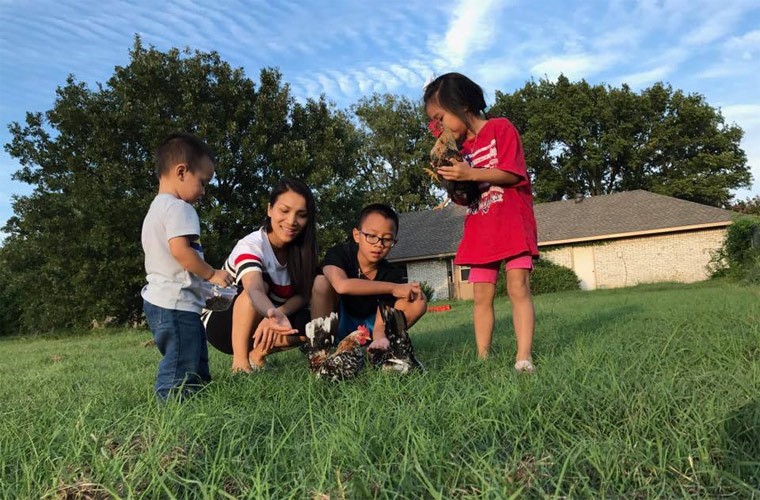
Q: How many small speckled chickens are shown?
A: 2